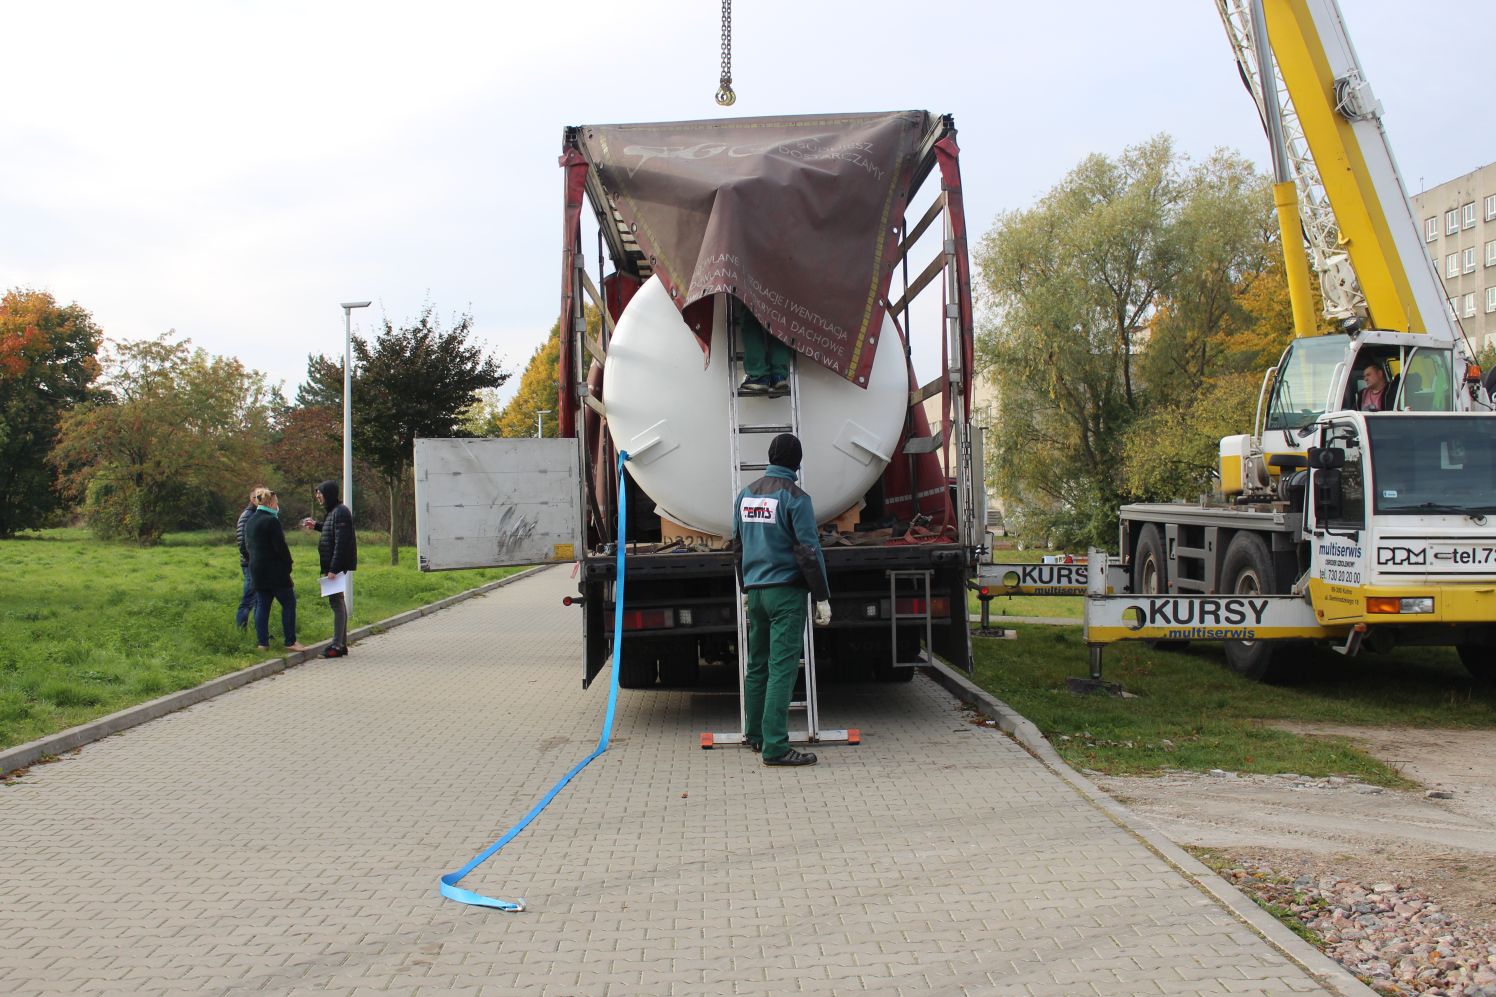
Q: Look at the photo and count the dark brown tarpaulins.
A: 1